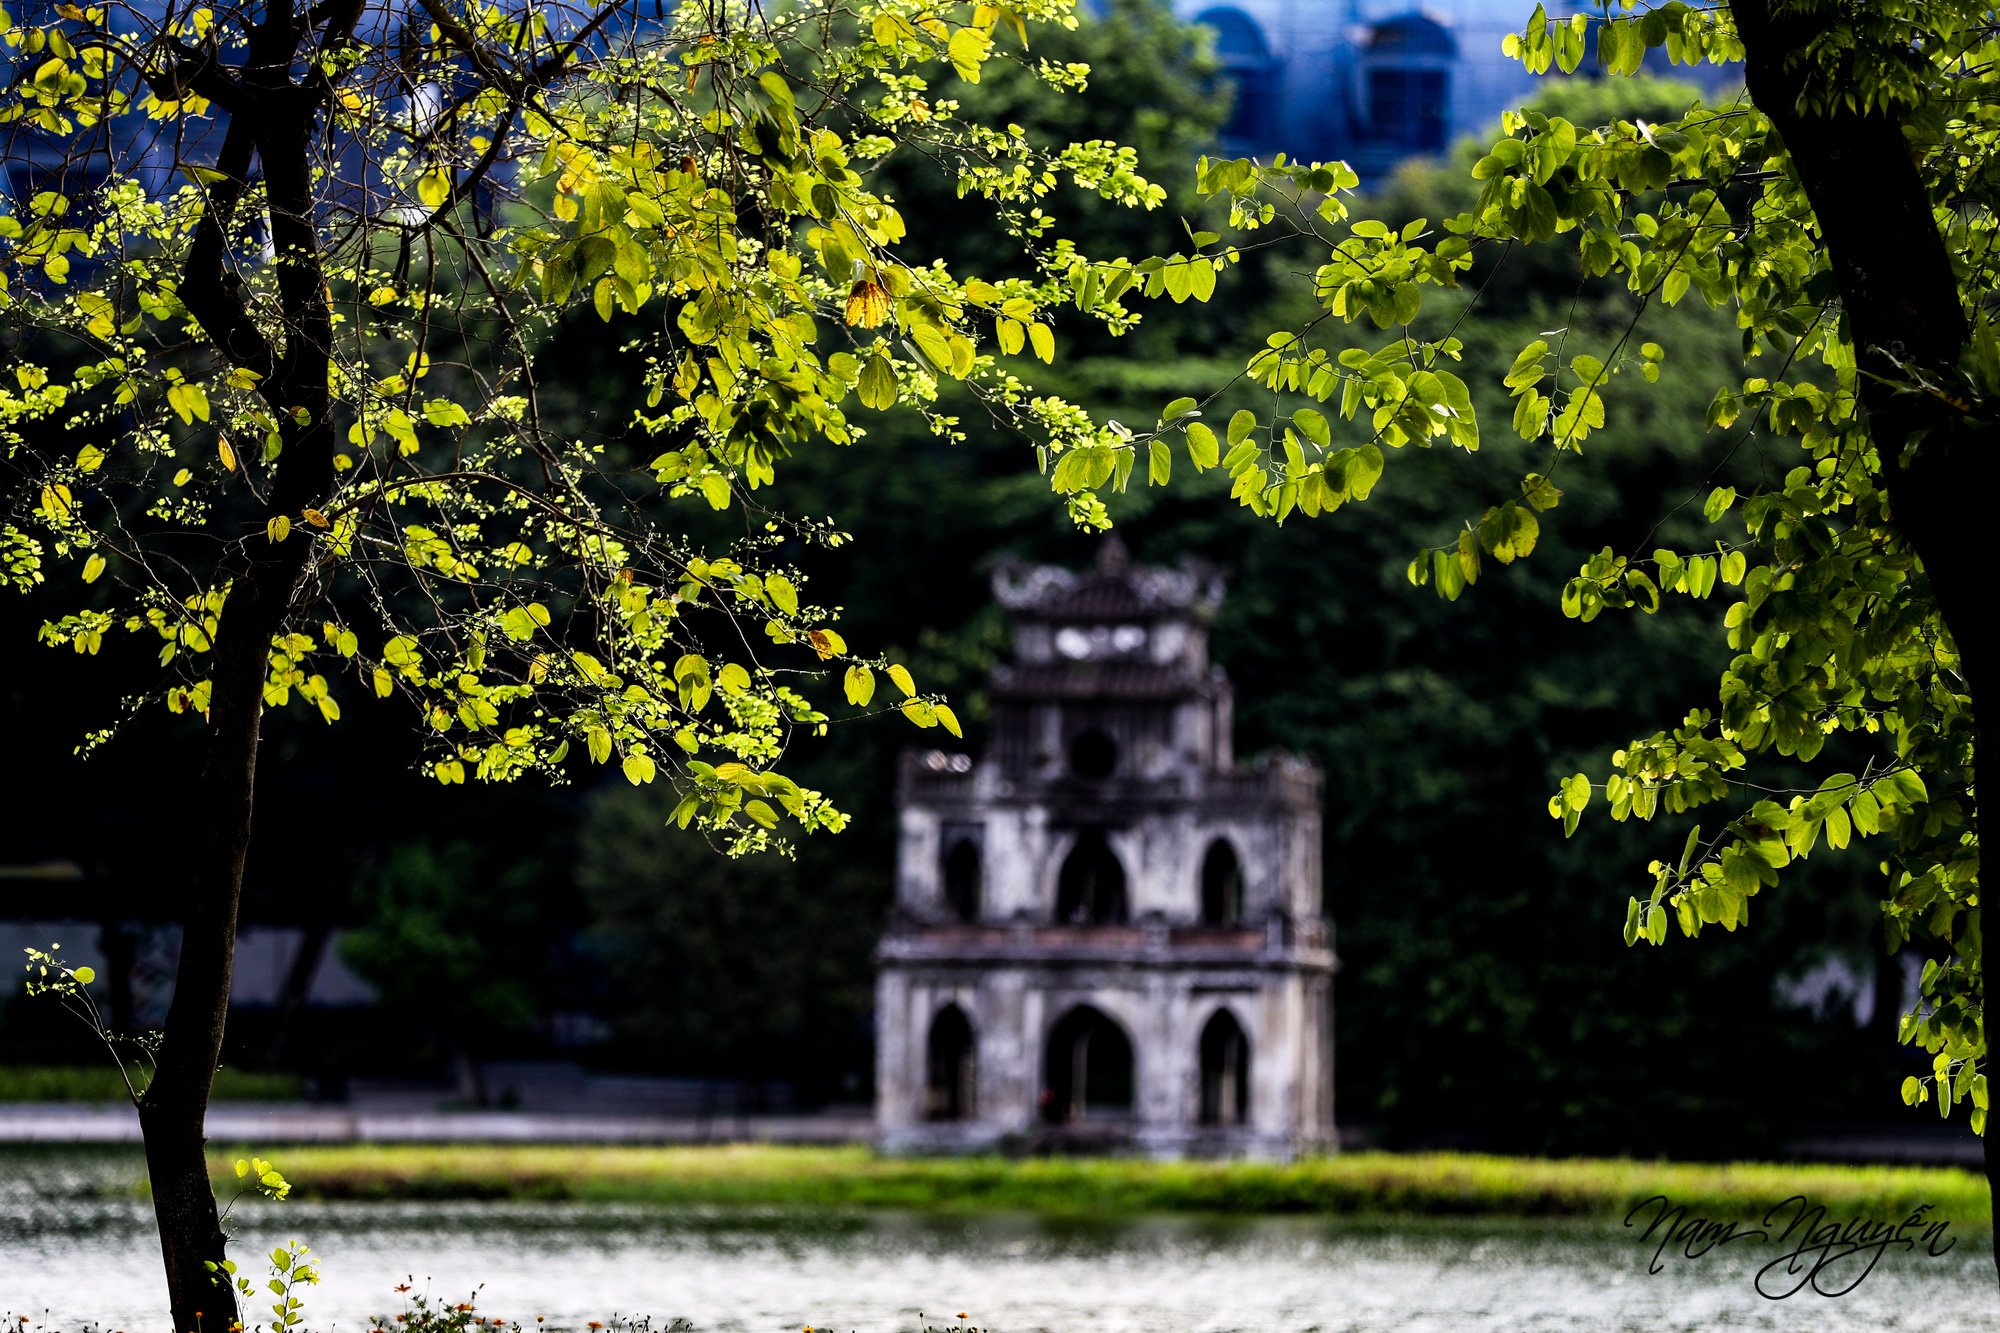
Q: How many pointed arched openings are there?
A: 6